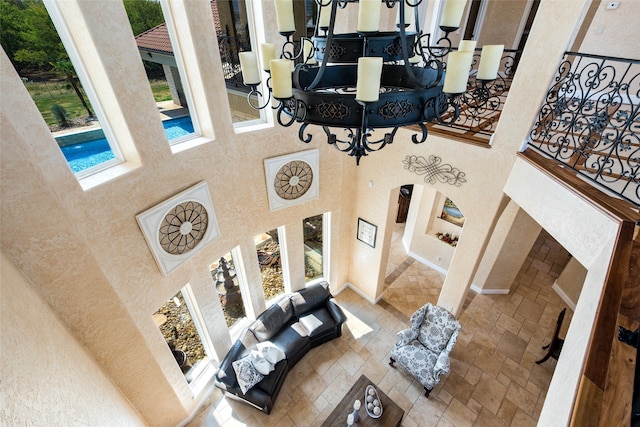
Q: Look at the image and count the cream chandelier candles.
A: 14